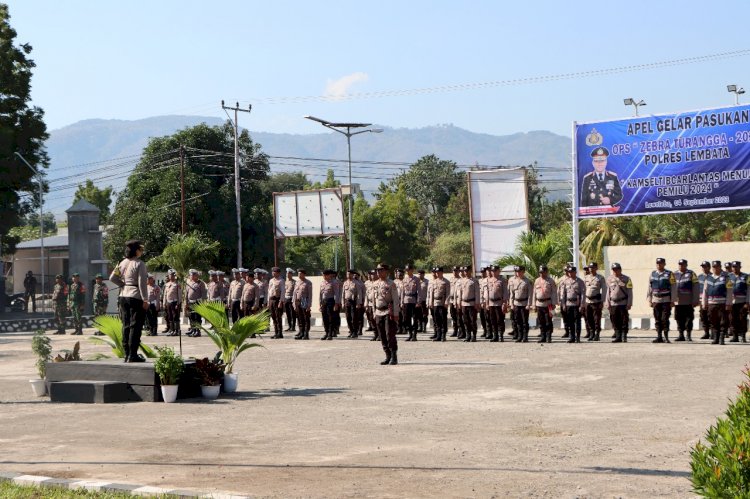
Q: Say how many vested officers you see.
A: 6